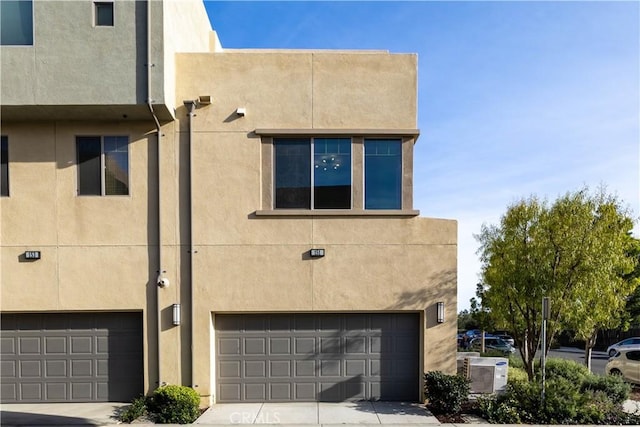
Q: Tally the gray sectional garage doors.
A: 2